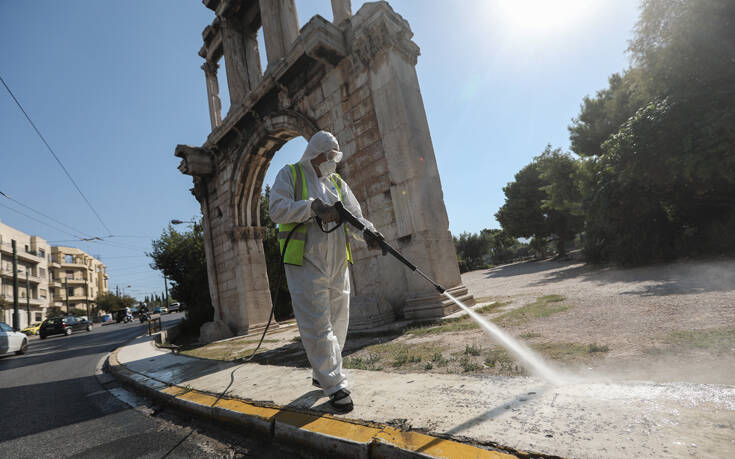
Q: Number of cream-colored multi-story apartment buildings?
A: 2